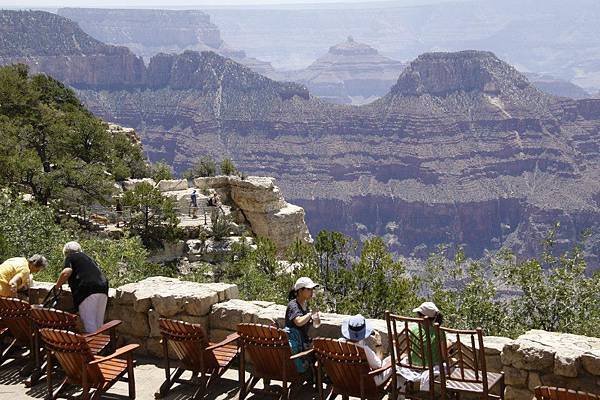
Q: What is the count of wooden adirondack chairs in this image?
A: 7